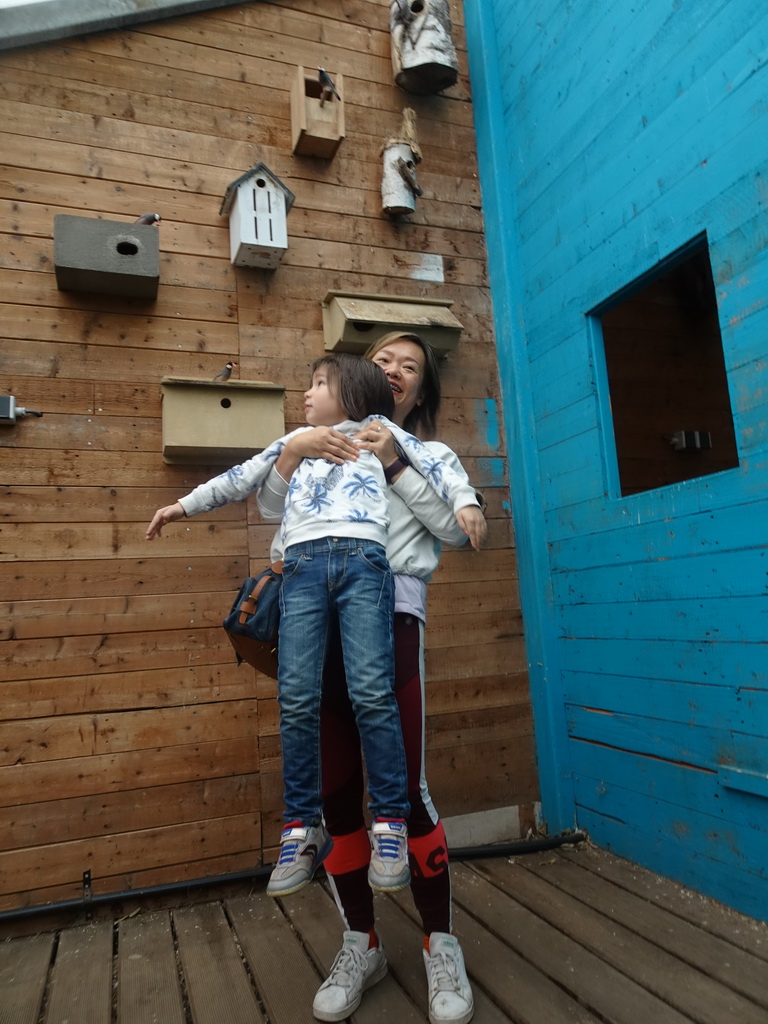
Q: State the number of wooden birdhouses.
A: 7